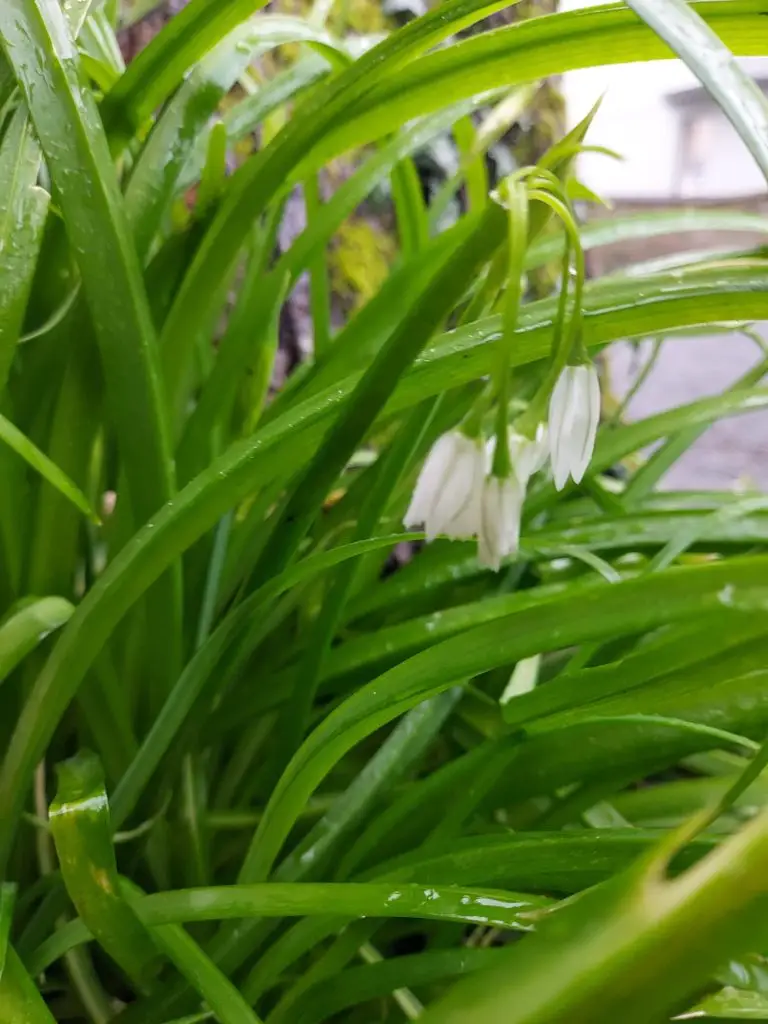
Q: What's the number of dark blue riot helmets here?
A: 0